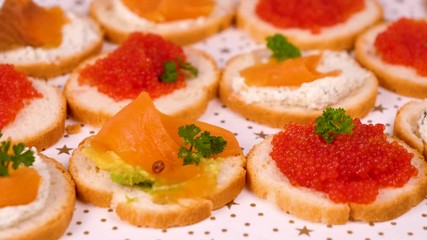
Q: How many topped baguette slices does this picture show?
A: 11